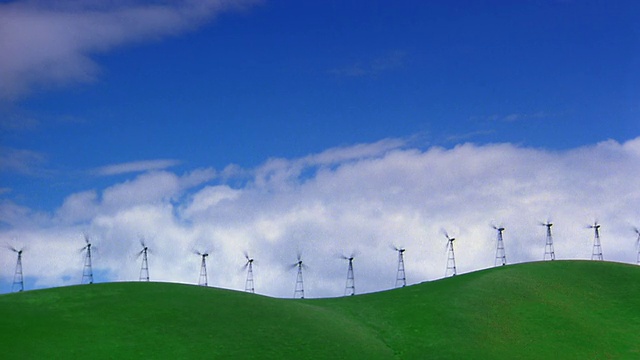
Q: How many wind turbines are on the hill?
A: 13